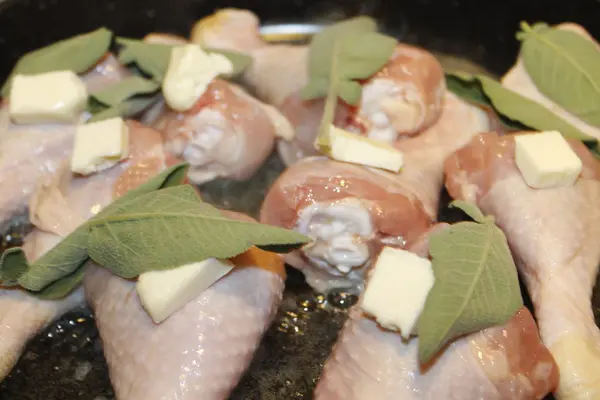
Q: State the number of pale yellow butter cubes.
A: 7